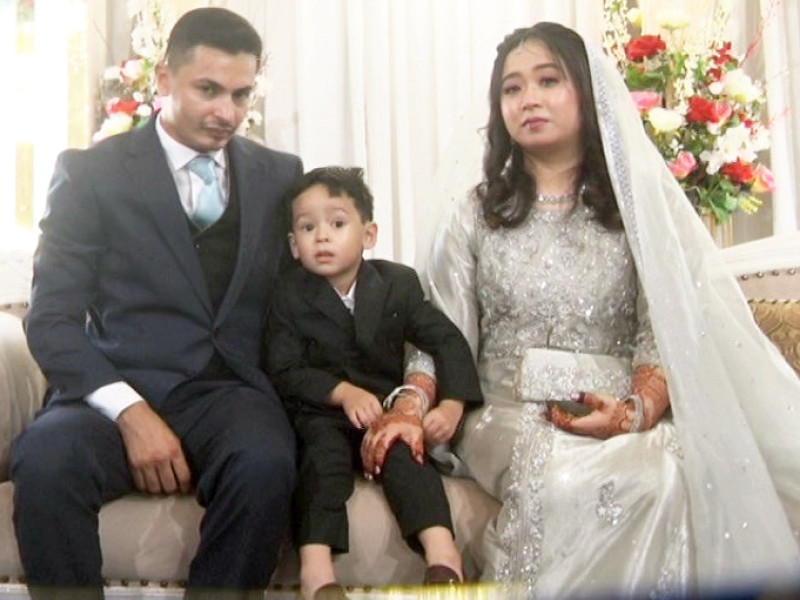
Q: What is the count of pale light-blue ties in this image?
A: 1